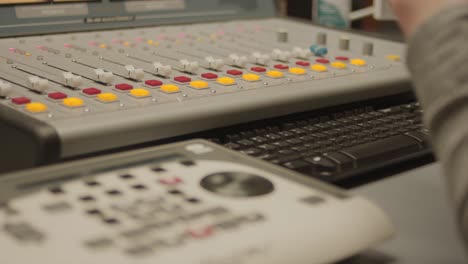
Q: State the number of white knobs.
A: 12